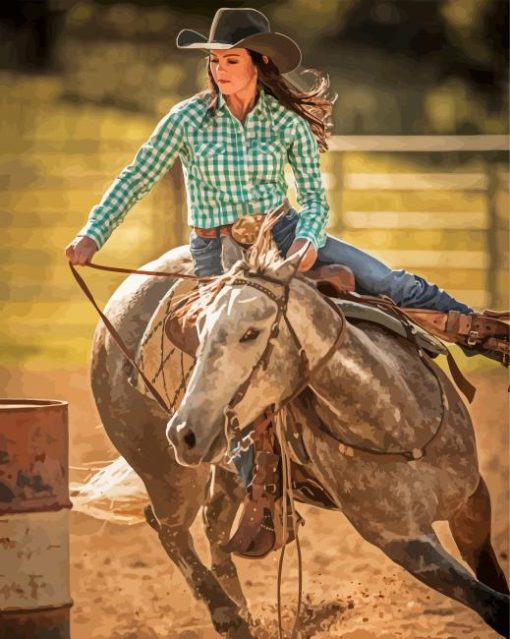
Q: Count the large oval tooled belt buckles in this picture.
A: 1